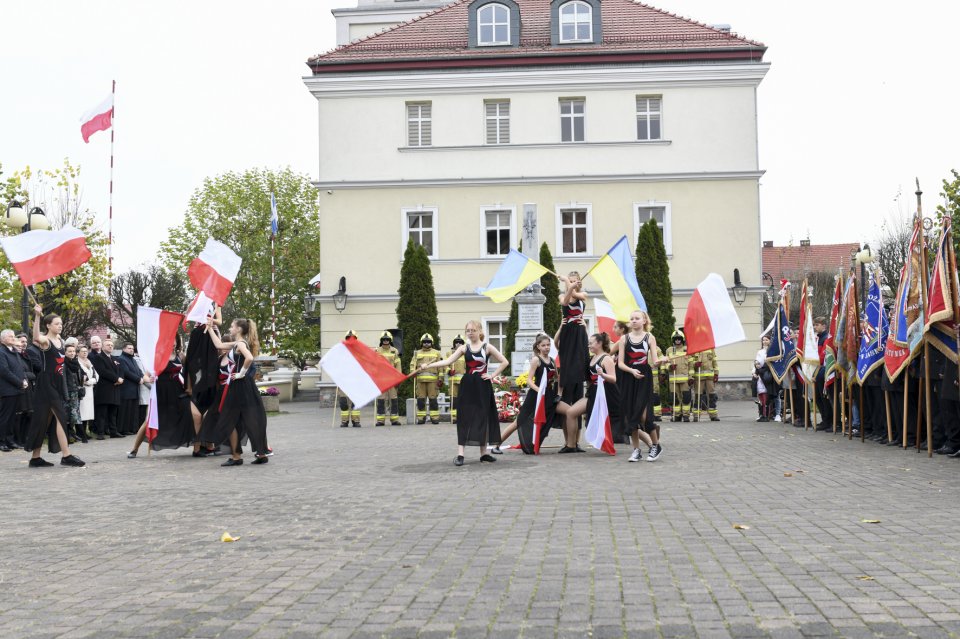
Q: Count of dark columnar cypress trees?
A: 4